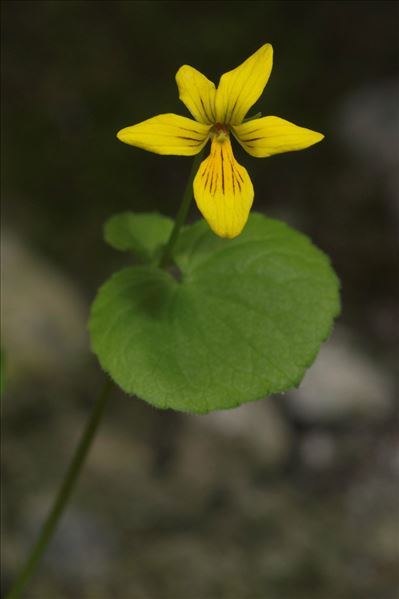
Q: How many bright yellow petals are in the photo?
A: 5